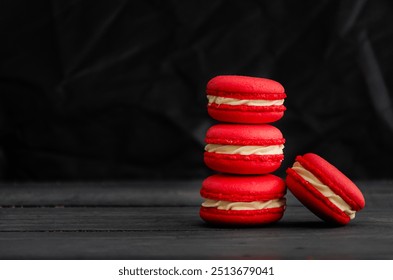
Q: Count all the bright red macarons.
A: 4